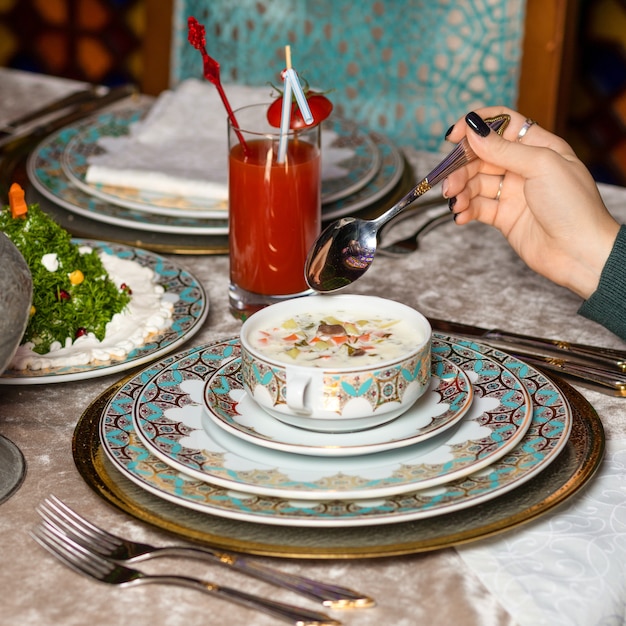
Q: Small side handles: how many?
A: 1